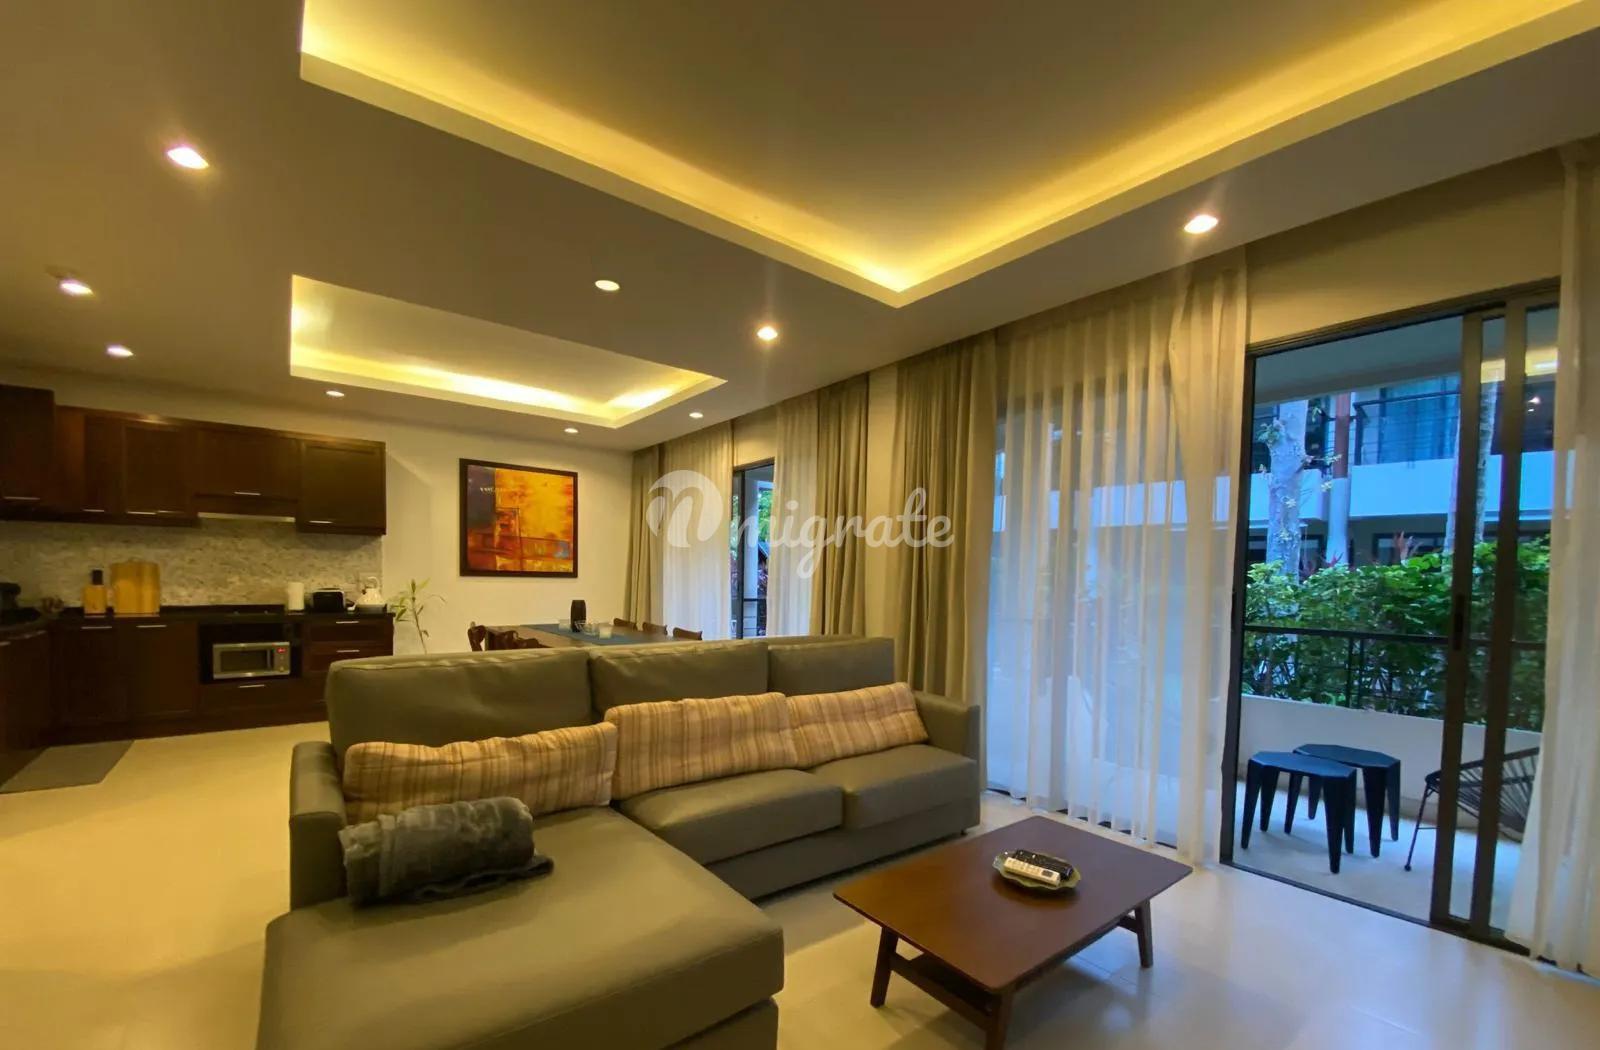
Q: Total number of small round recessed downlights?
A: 9